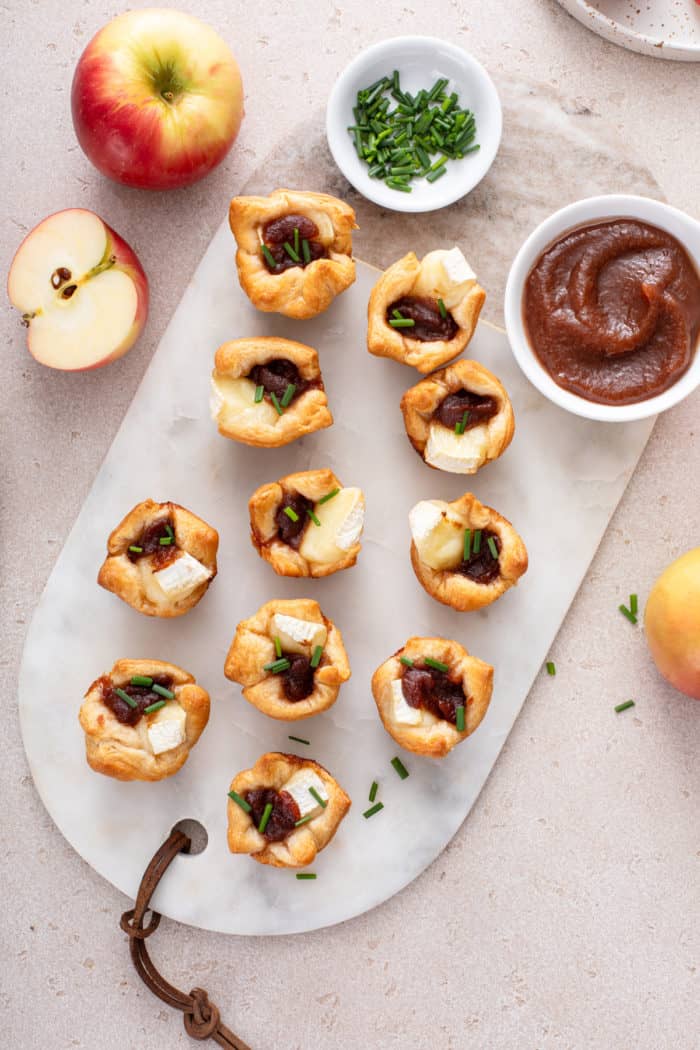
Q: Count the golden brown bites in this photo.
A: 11